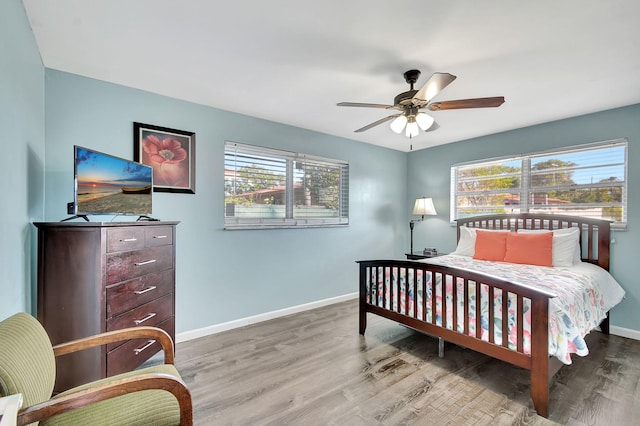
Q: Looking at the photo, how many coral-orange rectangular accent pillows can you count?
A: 2